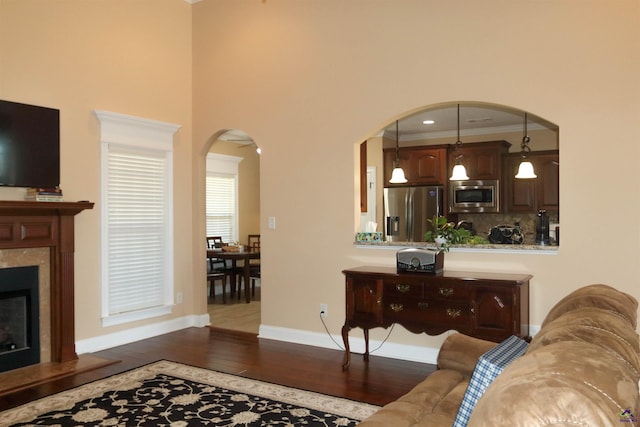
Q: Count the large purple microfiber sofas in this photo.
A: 0